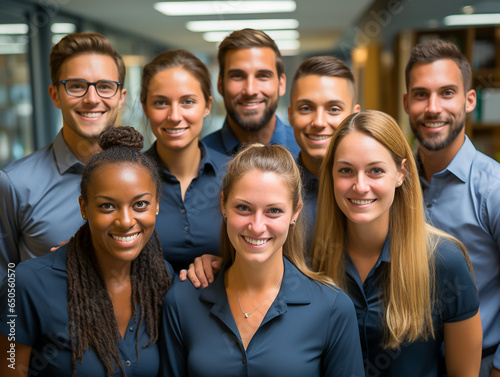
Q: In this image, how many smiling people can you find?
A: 8